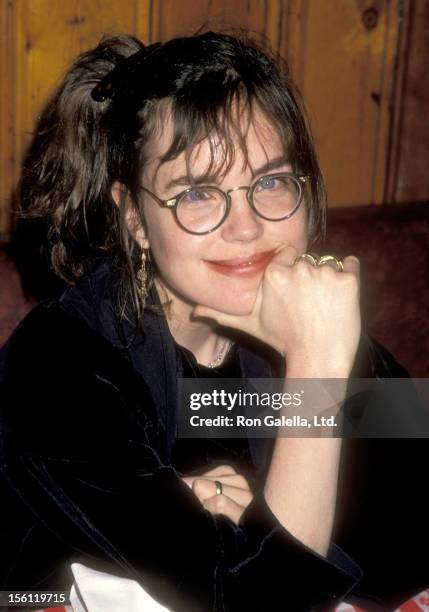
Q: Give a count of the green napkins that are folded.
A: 0